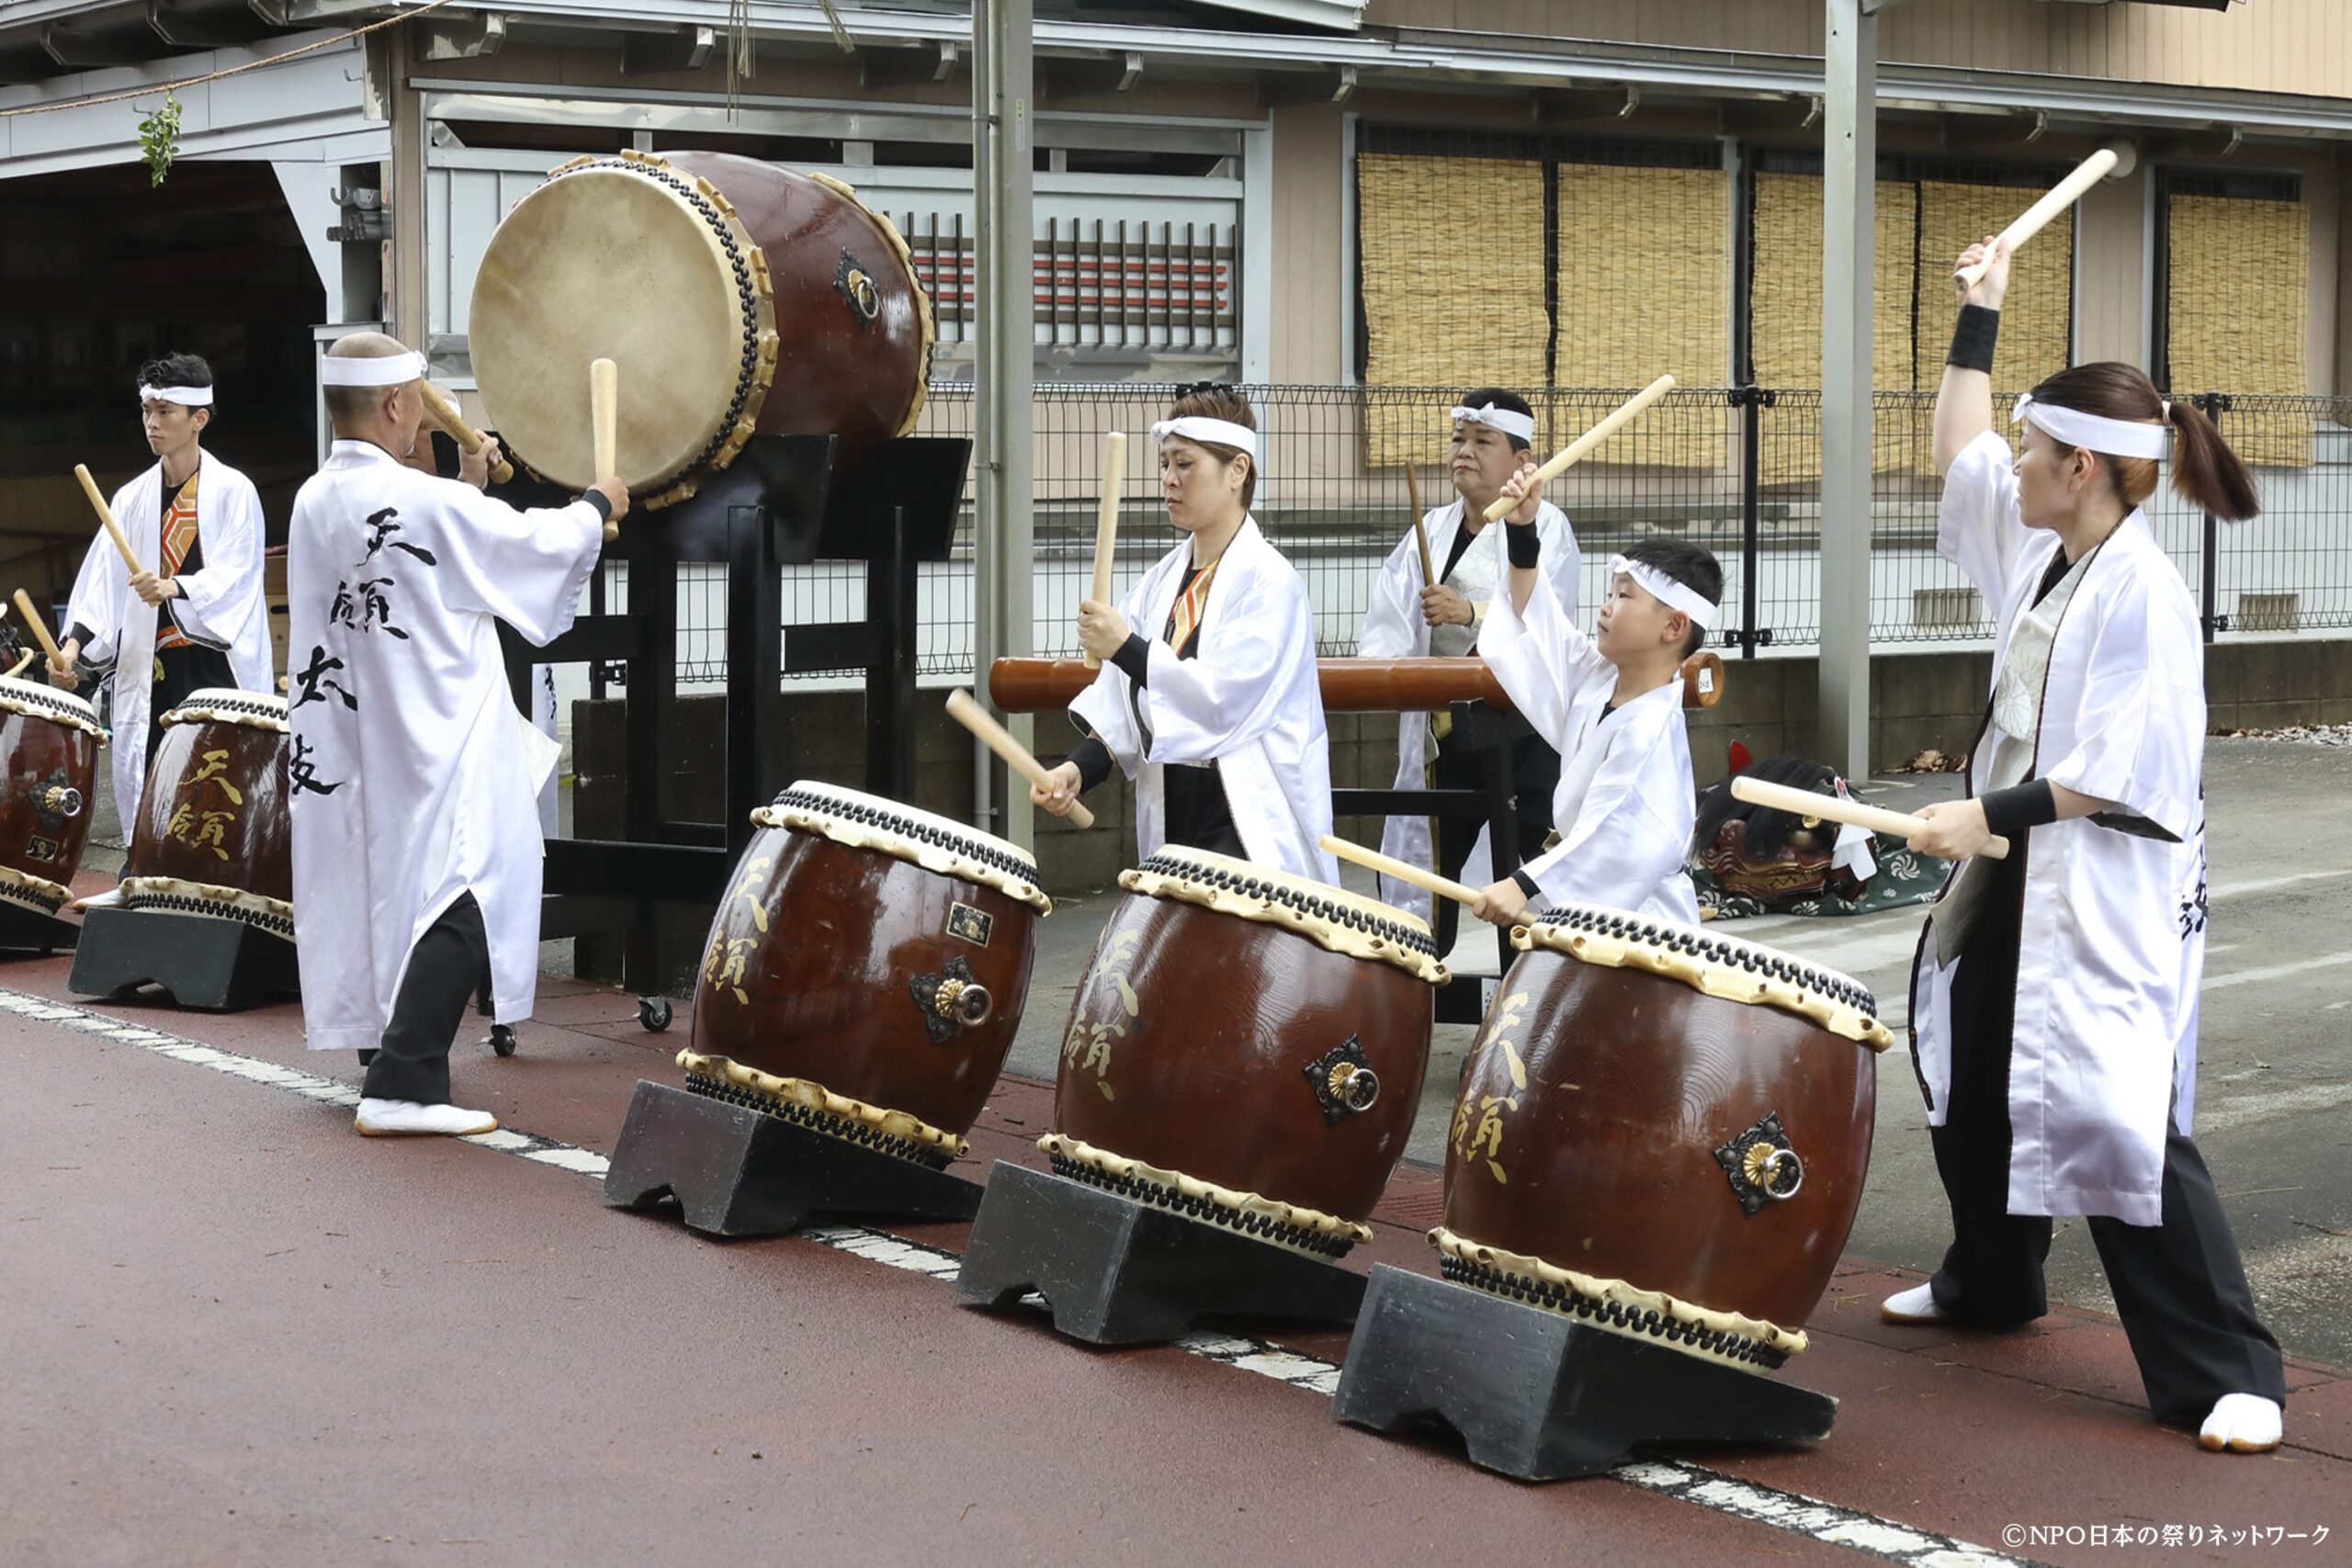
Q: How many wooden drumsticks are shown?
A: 11